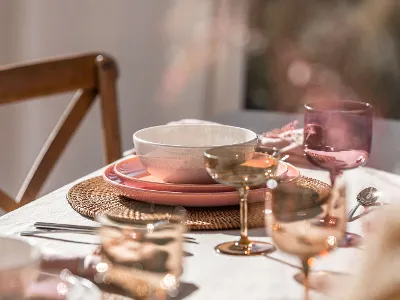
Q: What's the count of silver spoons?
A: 1